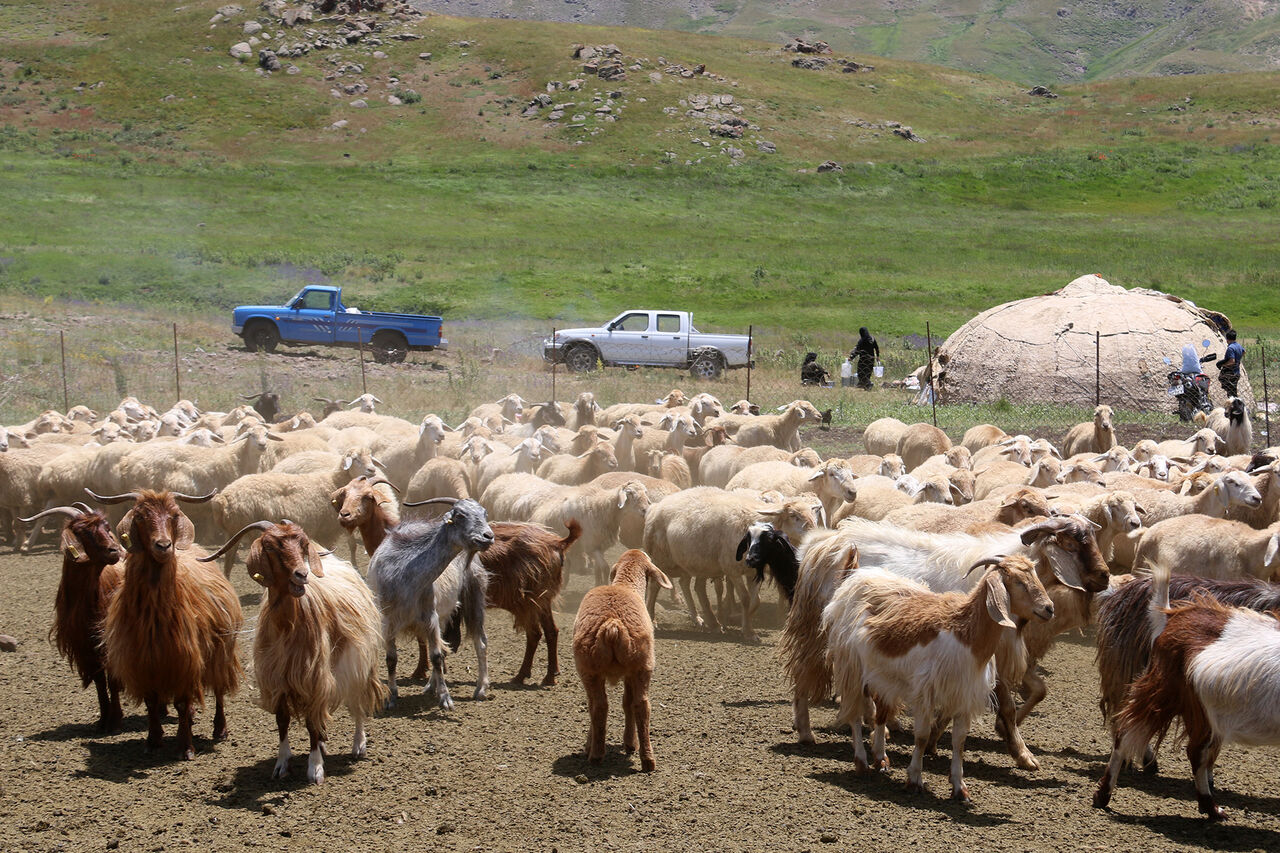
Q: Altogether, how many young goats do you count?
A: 1